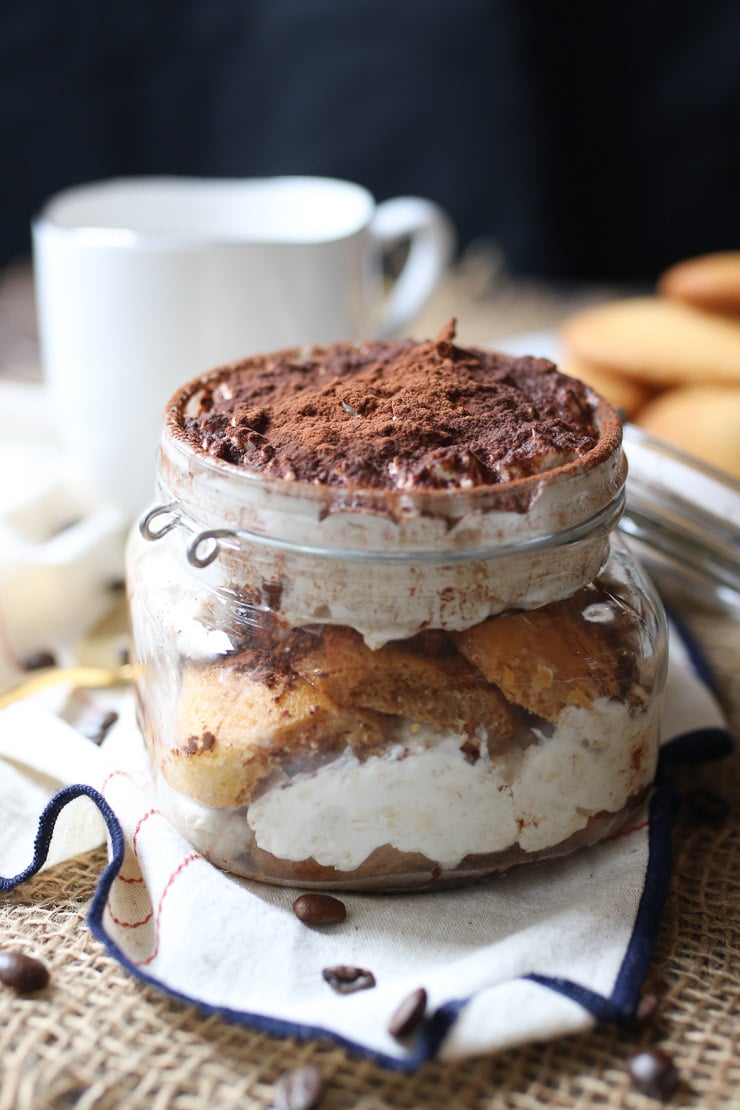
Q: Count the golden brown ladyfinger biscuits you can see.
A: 4